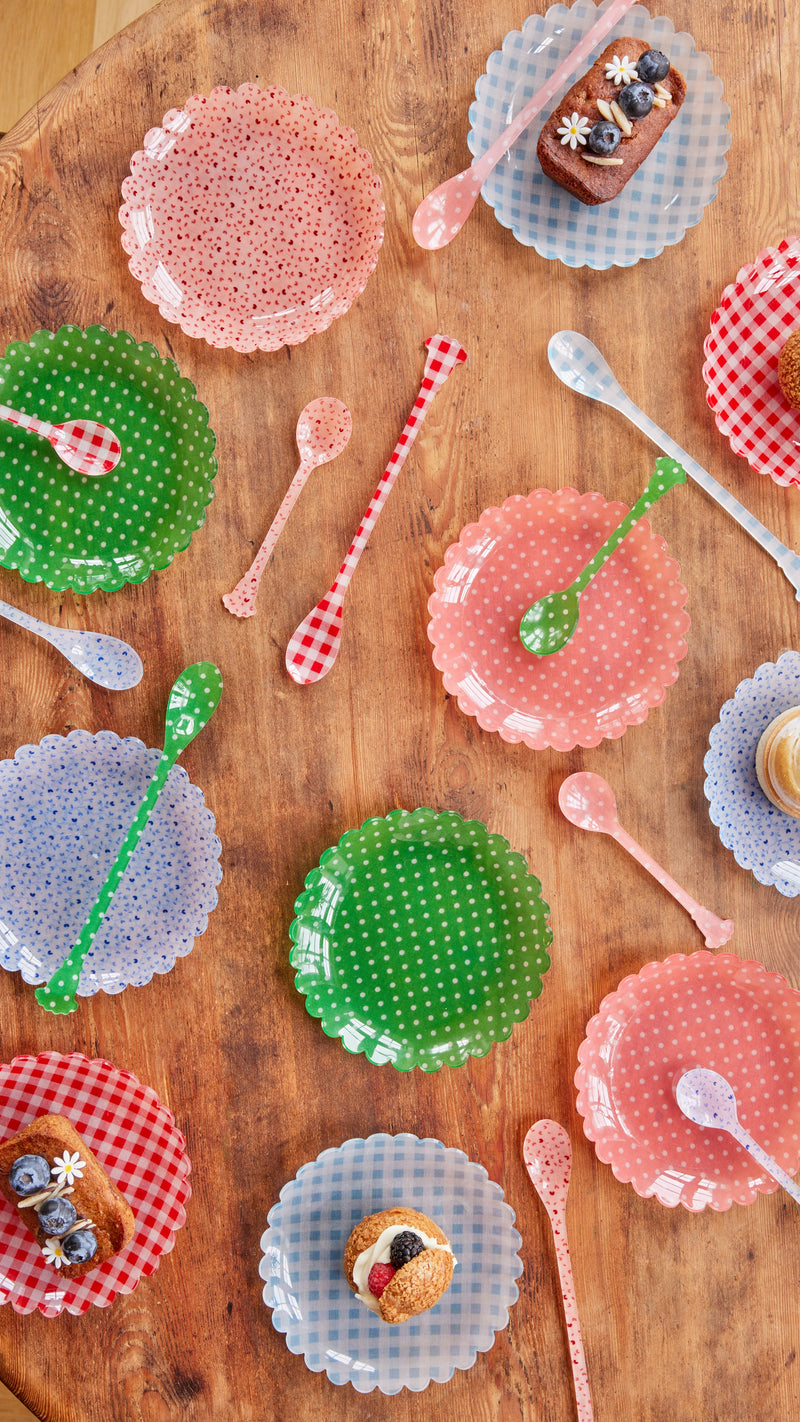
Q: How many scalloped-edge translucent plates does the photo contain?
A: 11